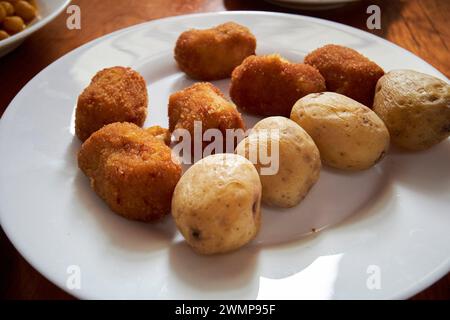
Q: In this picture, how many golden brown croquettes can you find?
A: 6